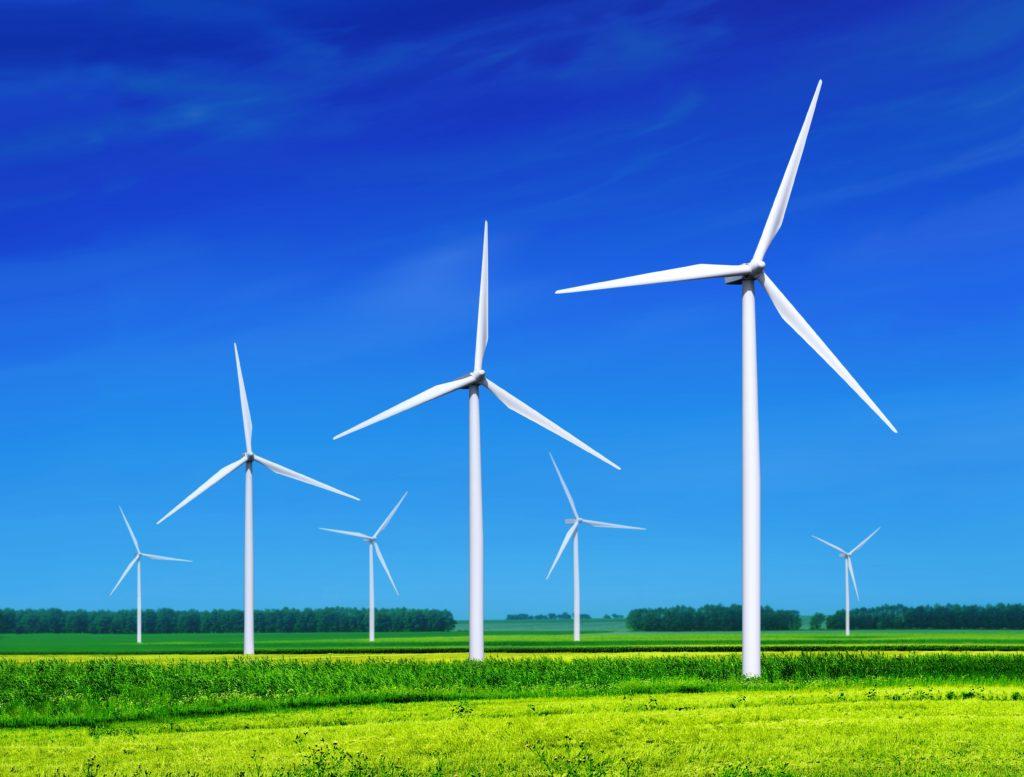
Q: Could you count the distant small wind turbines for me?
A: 4